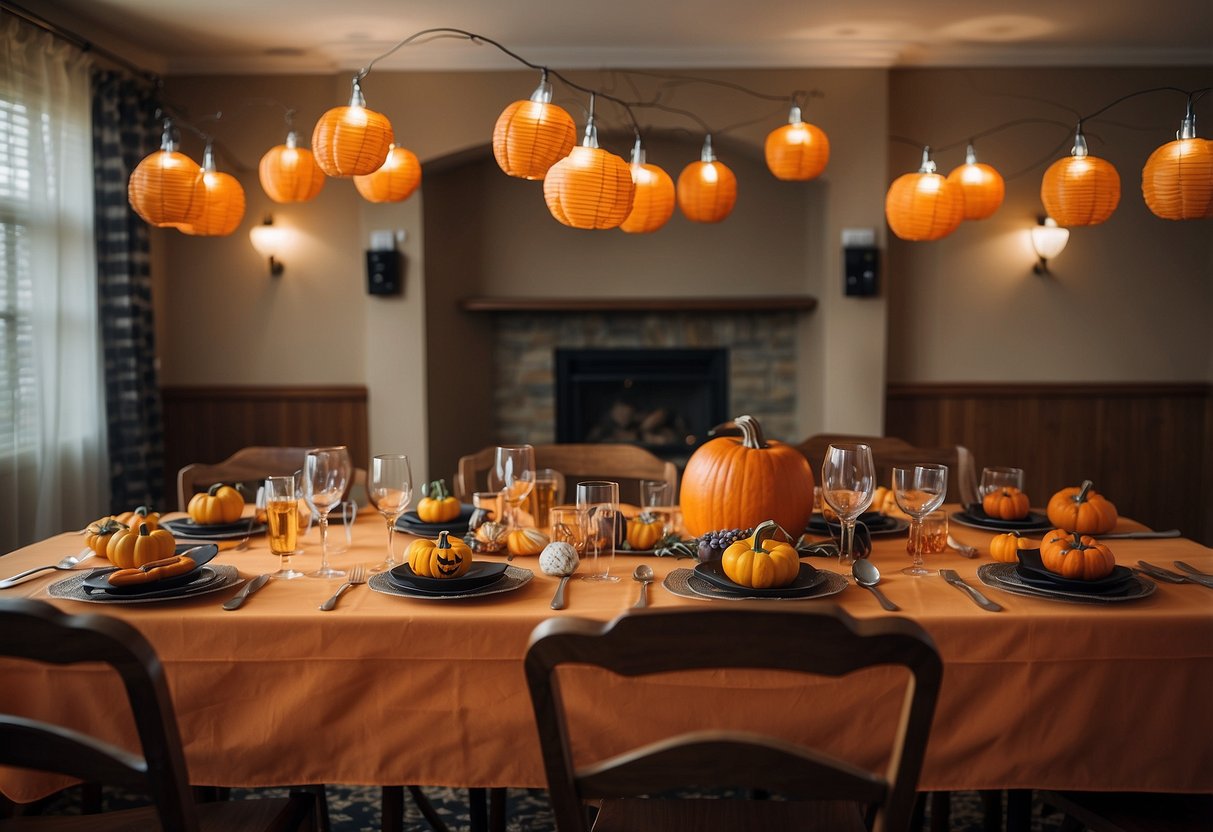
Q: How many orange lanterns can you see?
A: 14